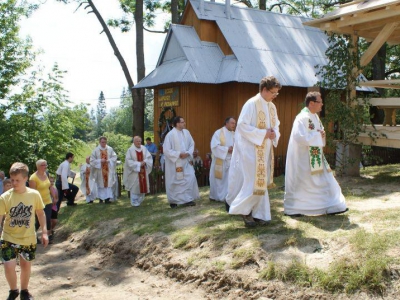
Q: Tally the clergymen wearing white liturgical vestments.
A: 7